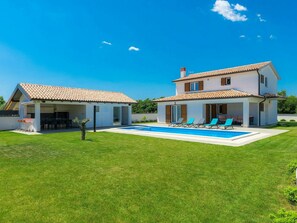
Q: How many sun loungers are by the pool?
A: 5